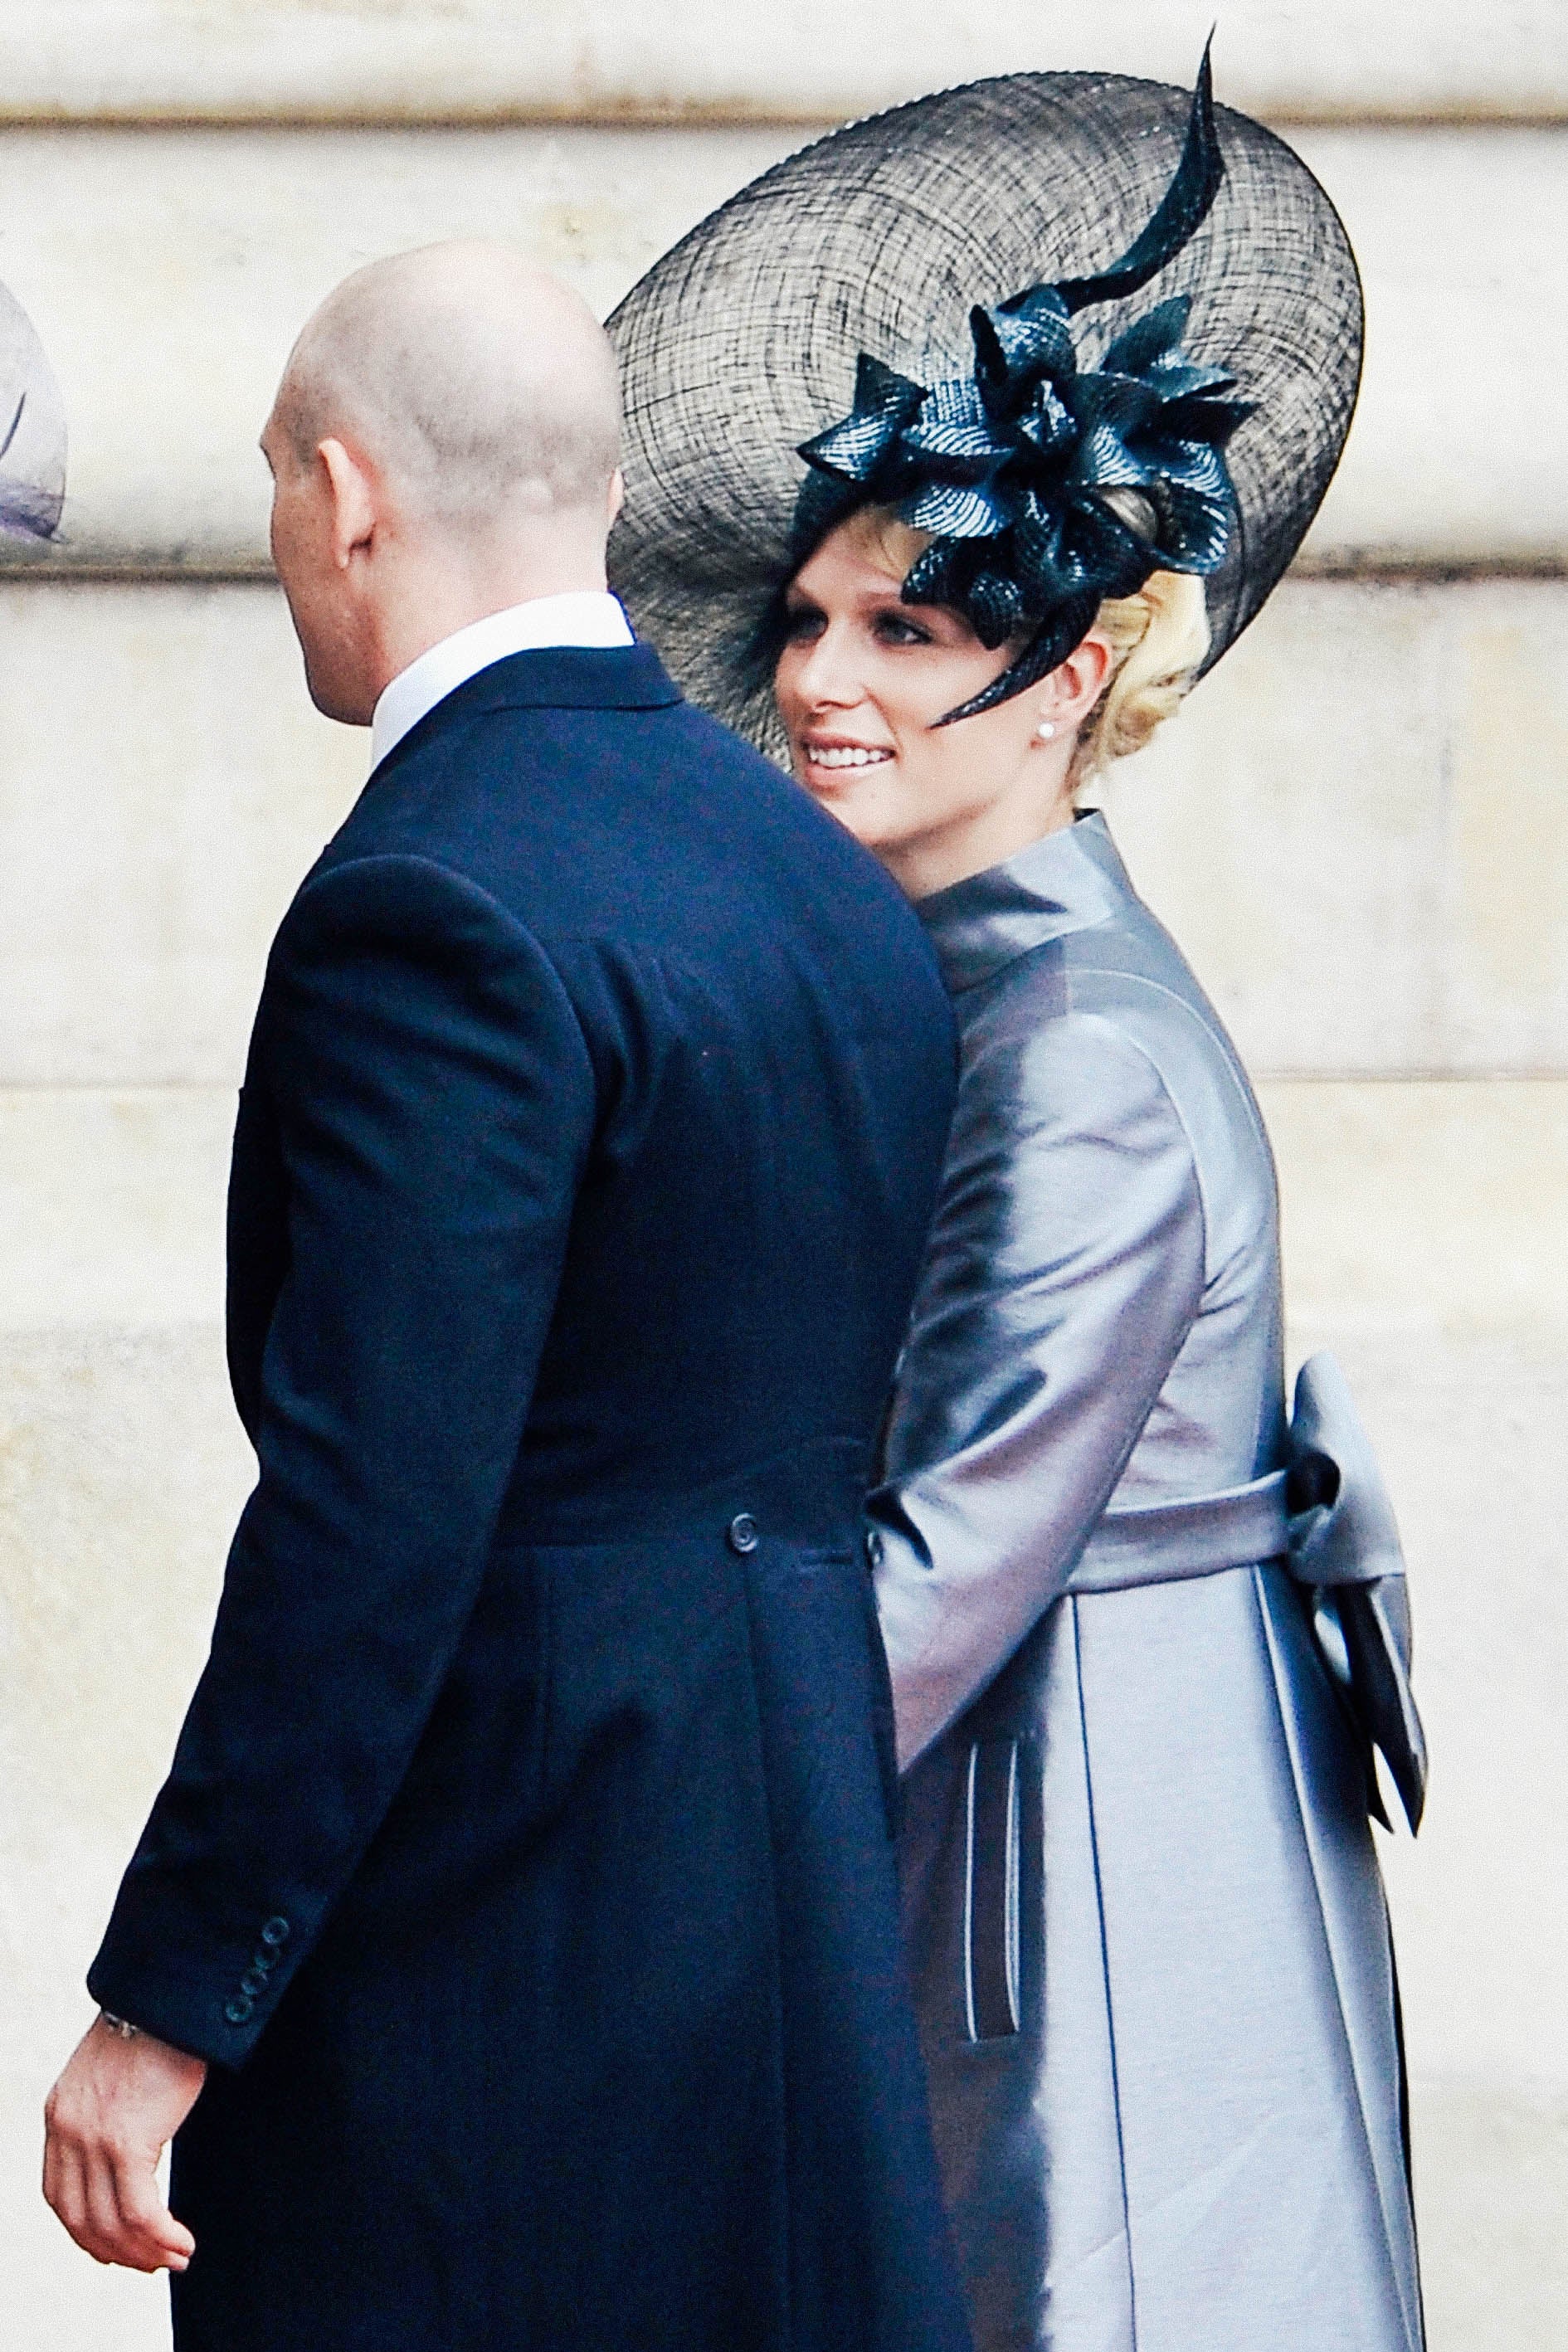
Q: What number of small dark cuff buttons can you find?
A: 4